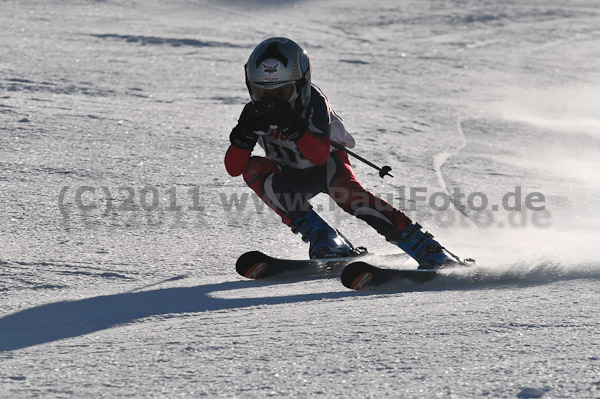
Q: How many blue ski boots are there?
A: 2